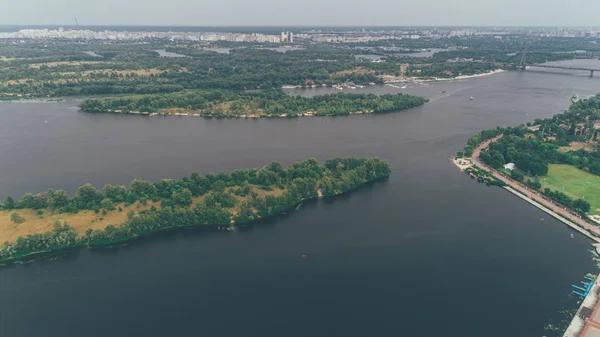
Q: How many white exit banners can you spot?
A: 0